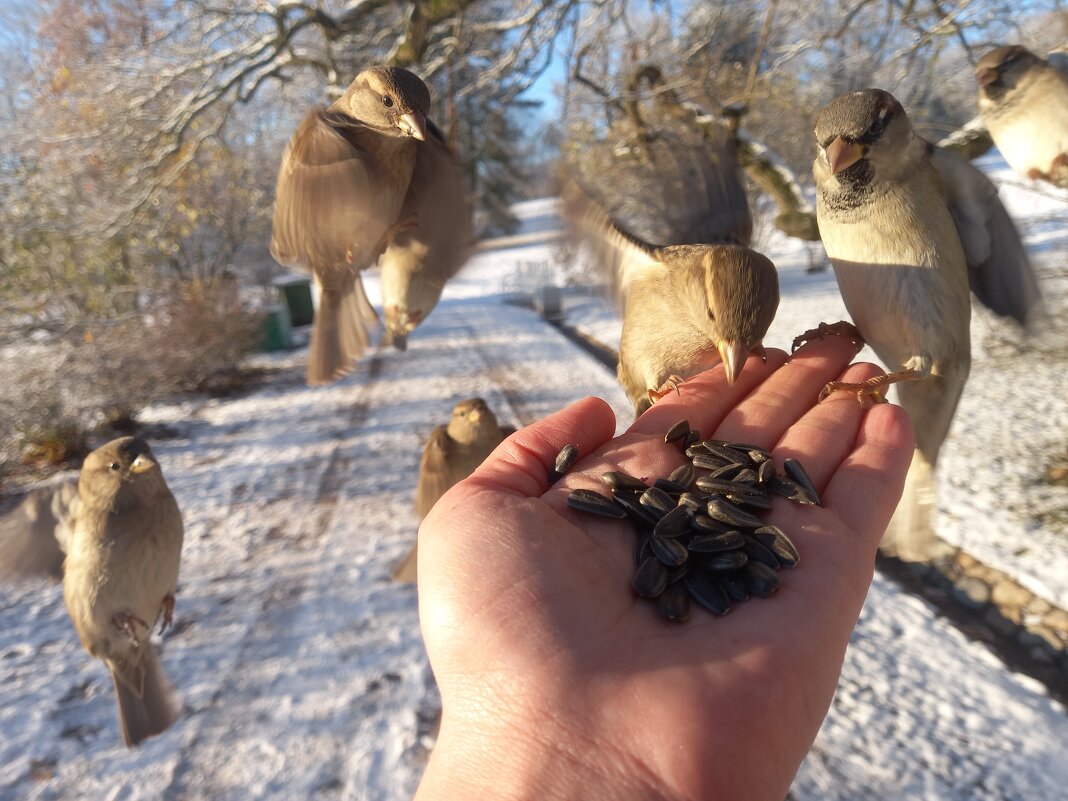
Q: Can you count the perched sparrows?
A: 2